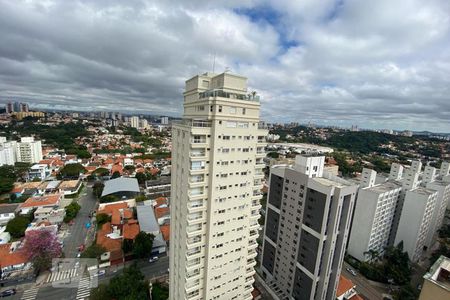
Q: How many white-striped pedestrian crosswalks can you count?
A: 3